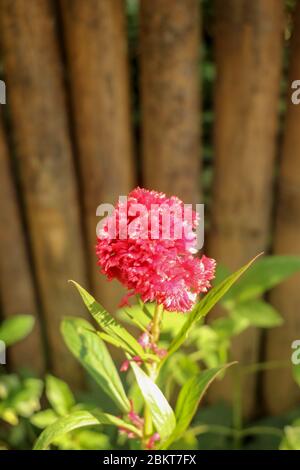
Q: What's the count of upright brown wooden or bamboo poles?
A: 6